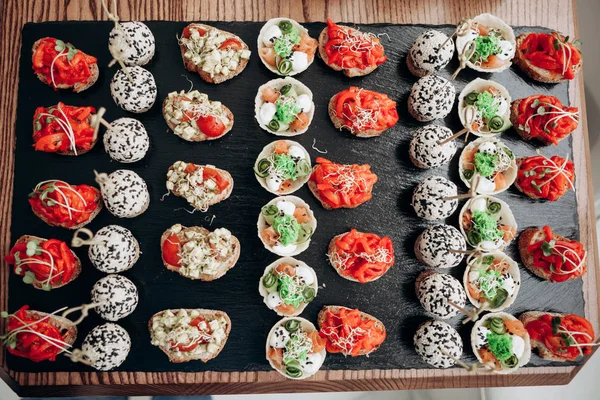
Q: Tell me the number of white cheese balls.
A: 14